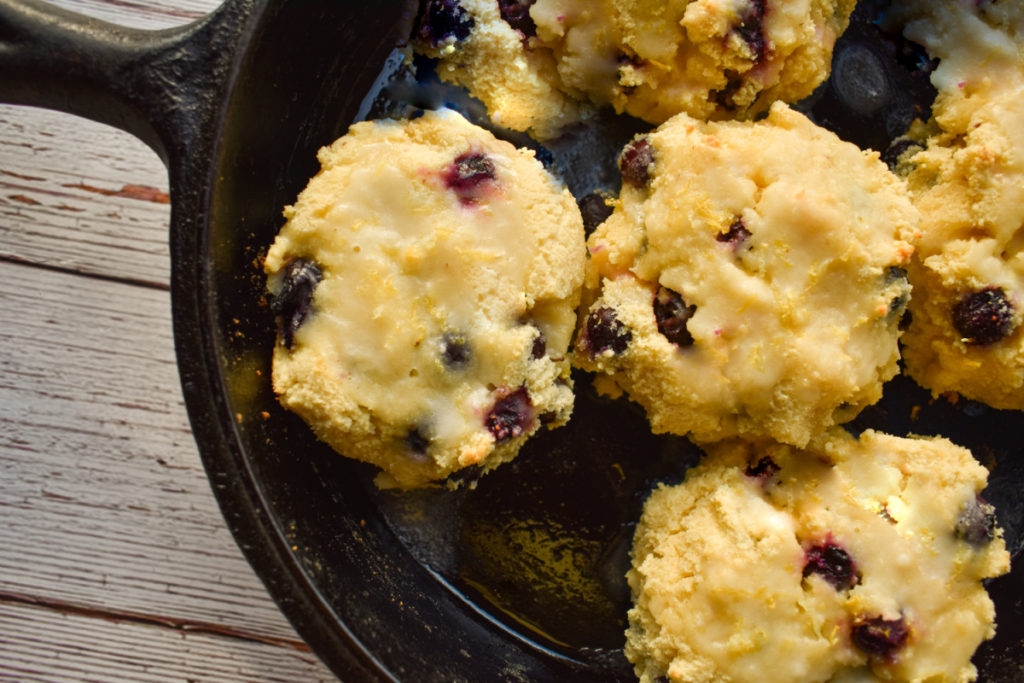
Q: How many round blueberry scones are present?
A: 5